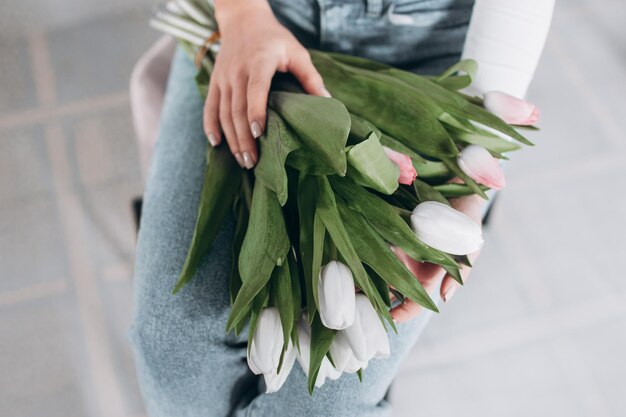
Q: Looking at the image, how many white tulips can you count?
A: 7